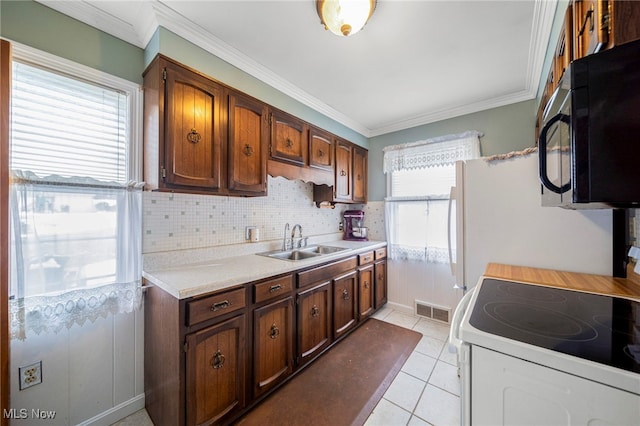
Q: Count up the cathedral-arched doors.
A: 12